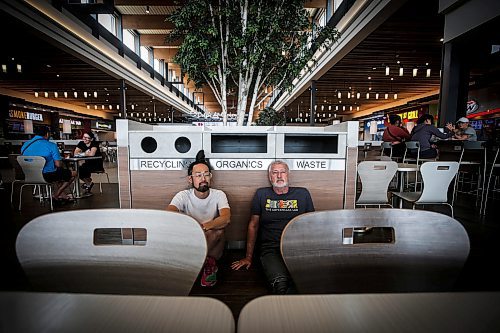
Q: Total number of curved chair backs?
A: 5